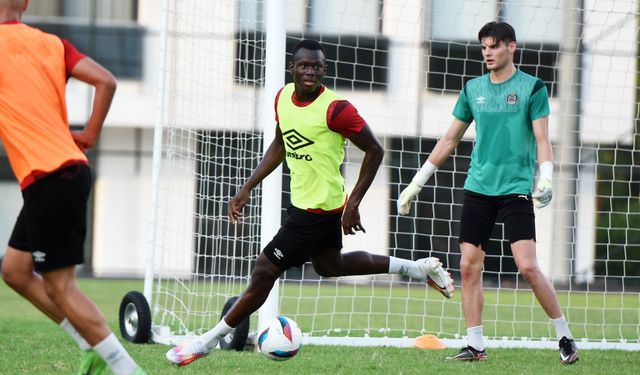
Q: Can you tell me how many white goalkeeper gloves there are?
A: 2